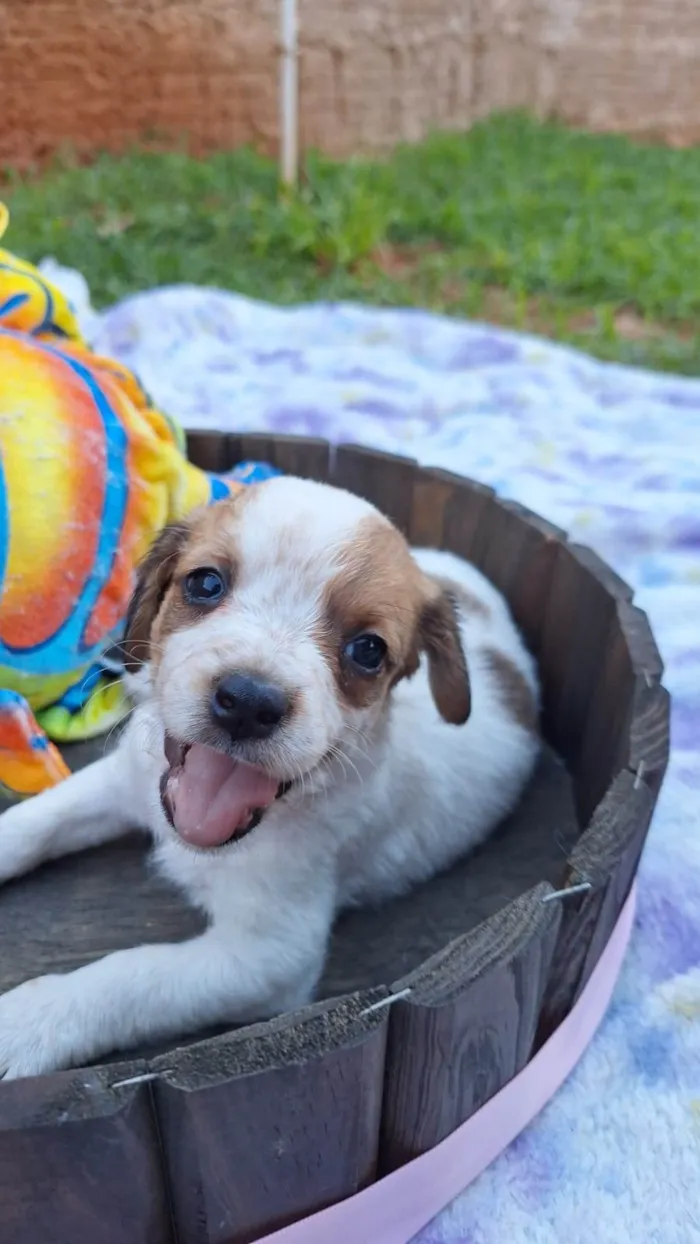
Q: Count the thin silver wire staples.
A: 5